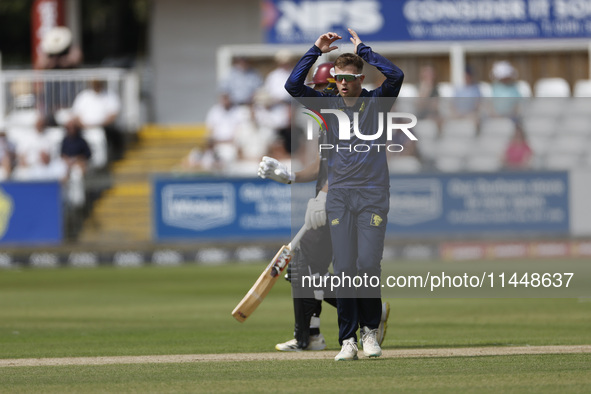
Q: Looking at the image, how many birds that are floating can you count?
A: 0